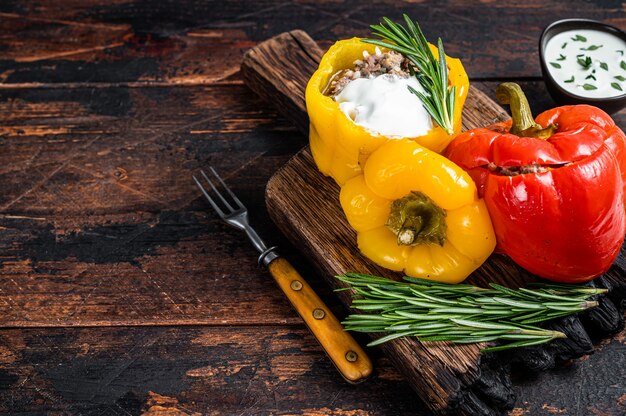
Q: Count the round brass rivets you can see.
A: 3